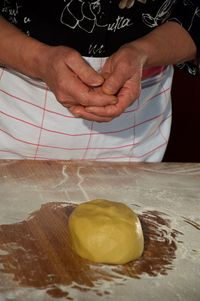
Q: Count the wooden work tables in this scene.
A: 1